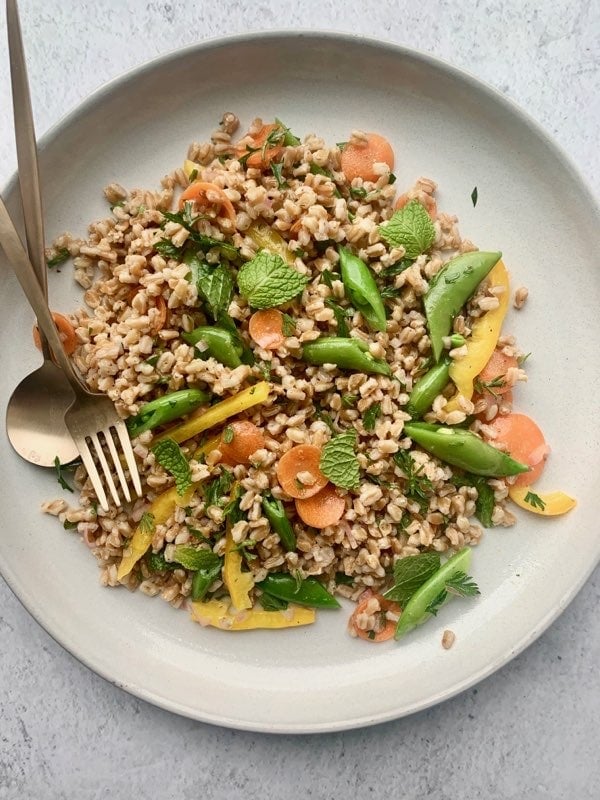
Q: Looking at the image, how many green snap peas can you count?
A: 11